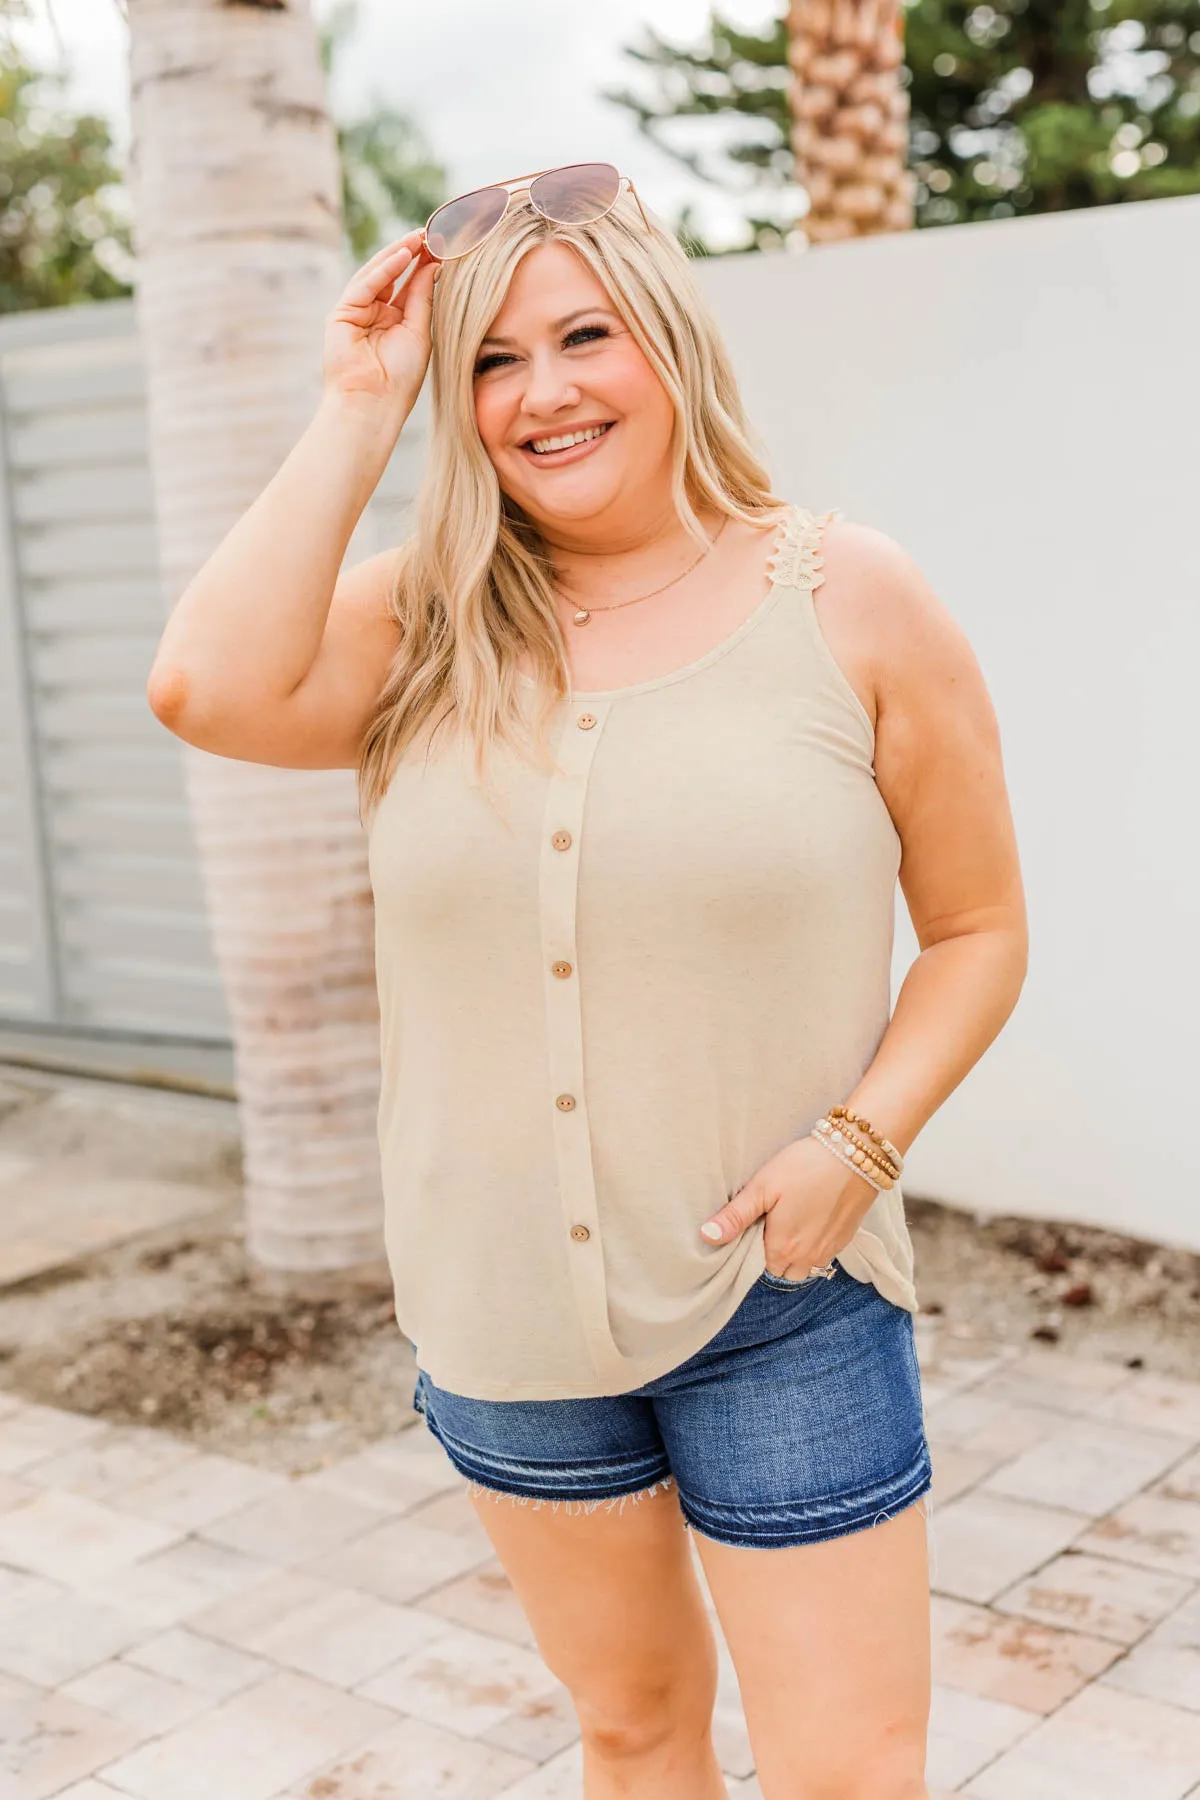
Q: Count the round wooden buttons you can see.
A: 5